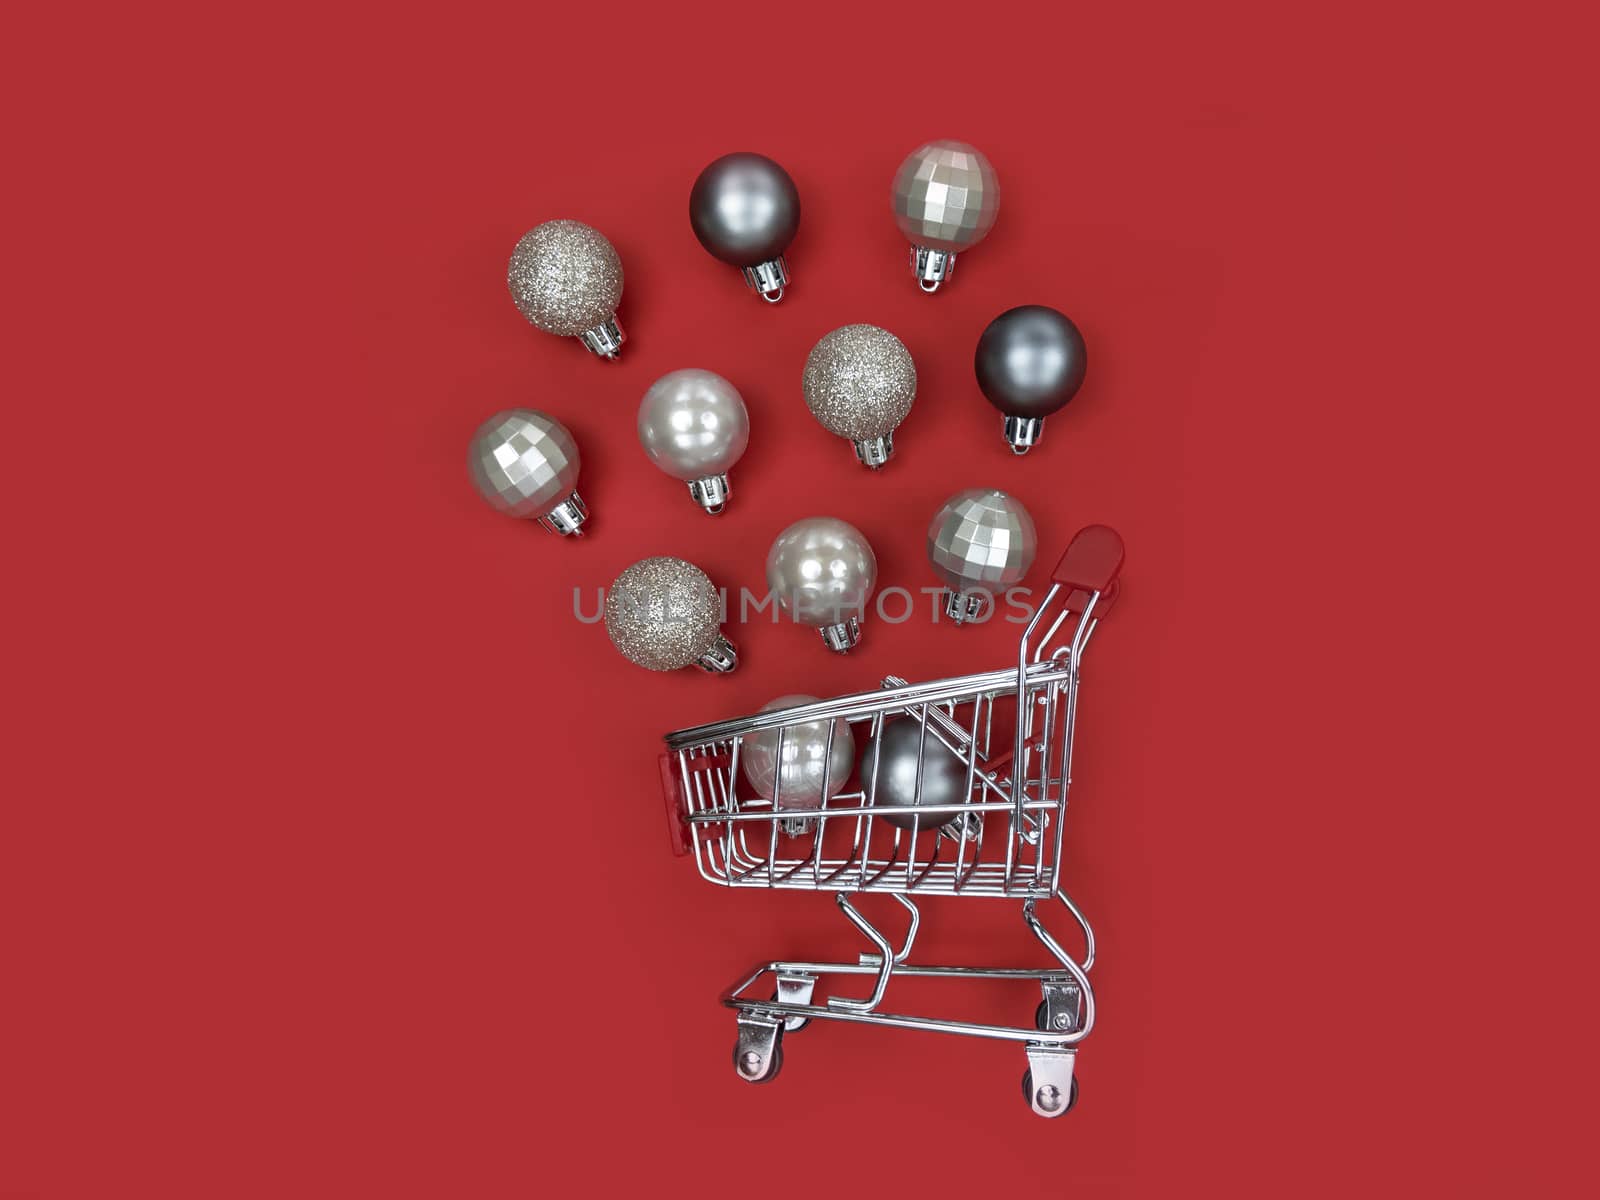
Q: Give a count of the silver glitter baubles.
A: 3